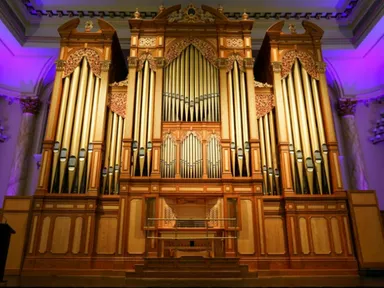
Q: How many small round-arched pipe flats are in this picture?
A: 3